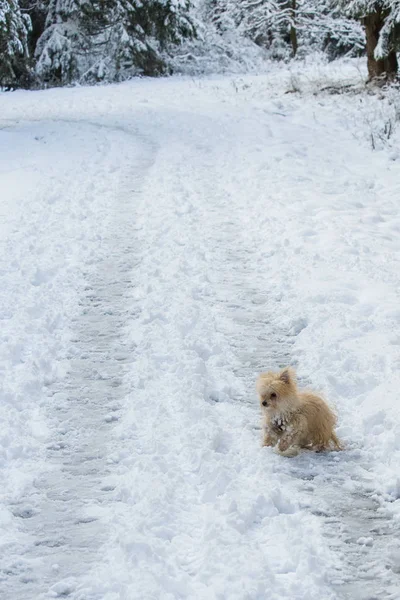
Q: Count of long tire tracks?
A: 2